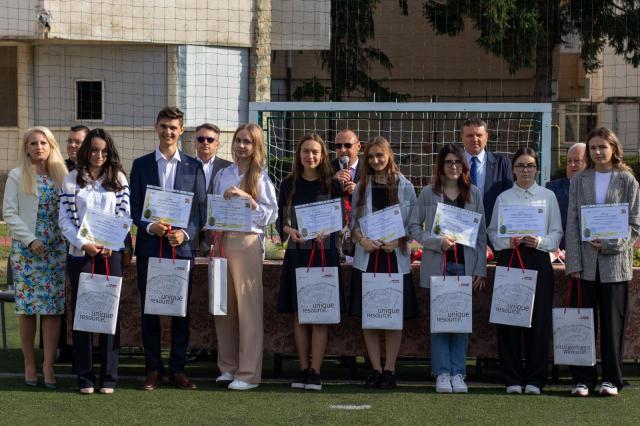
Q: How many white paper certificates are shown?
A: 8